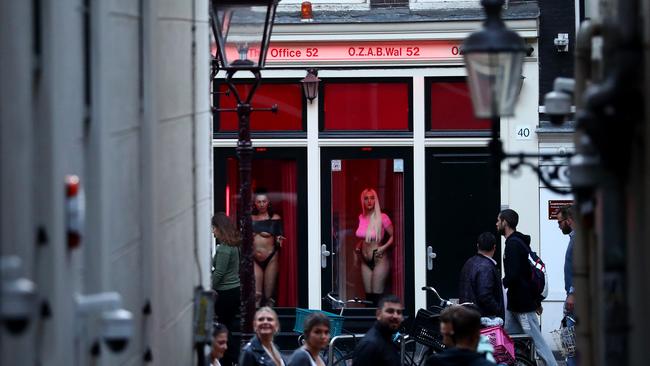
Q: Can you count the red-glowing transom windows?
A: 3